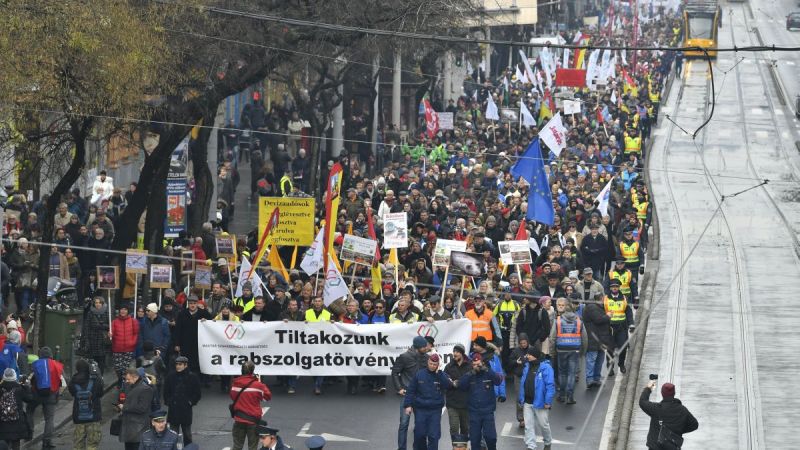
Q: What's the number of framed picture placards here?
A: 6